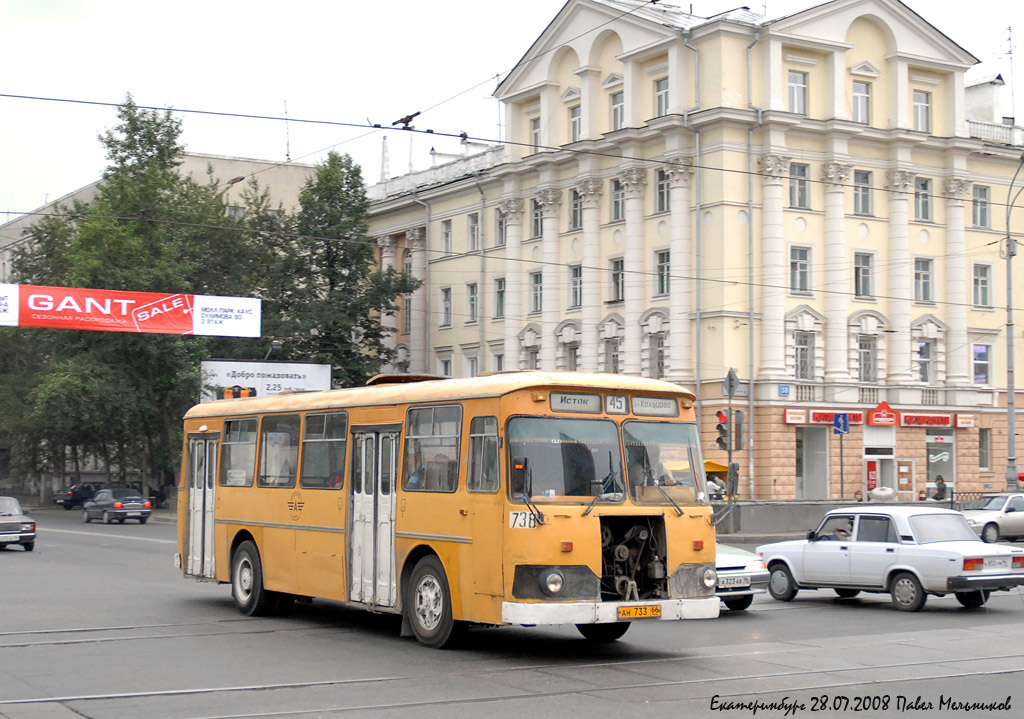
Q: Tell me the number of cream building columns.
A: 11